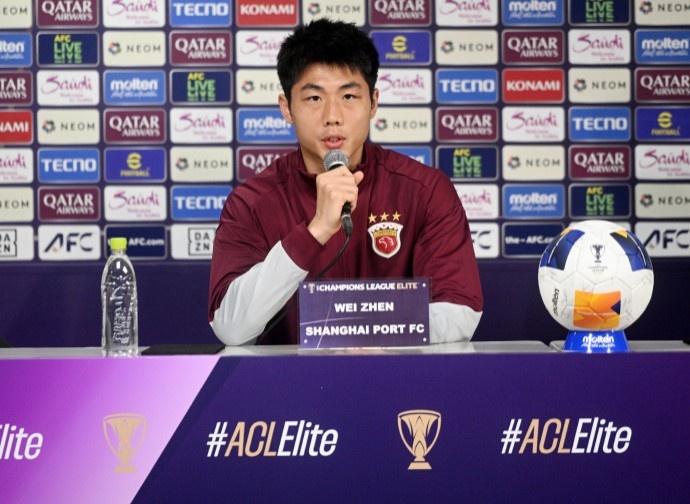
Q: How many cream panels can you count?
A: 13